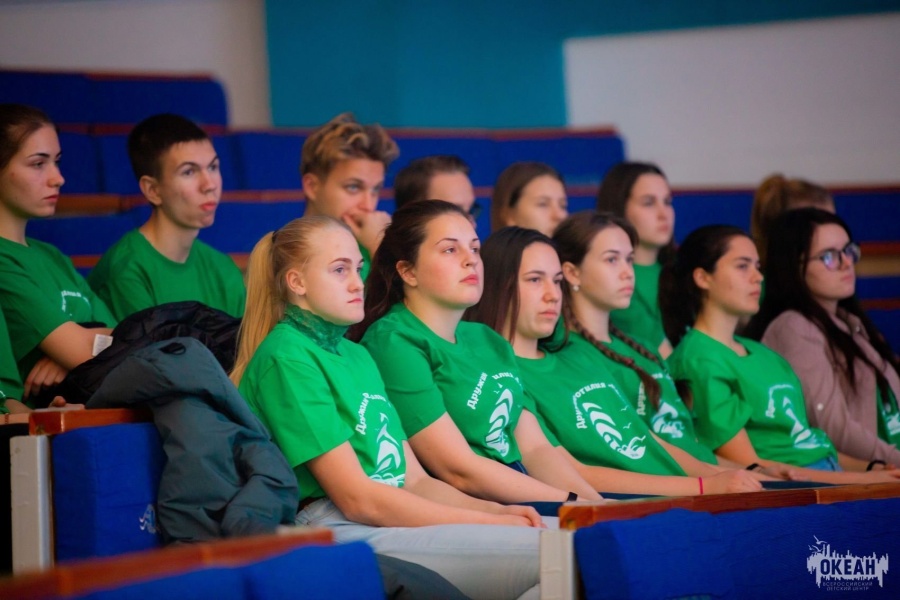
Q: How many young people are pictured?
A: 13